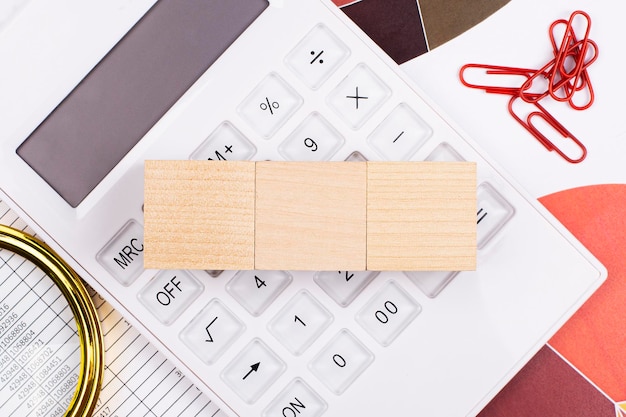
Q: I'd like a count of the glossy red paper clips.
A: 5